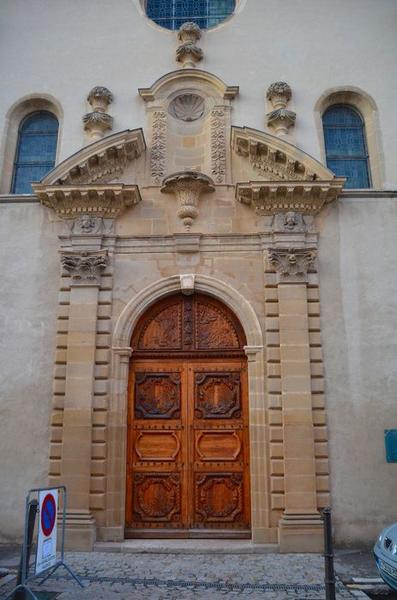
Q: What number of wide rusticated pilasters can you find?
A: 2